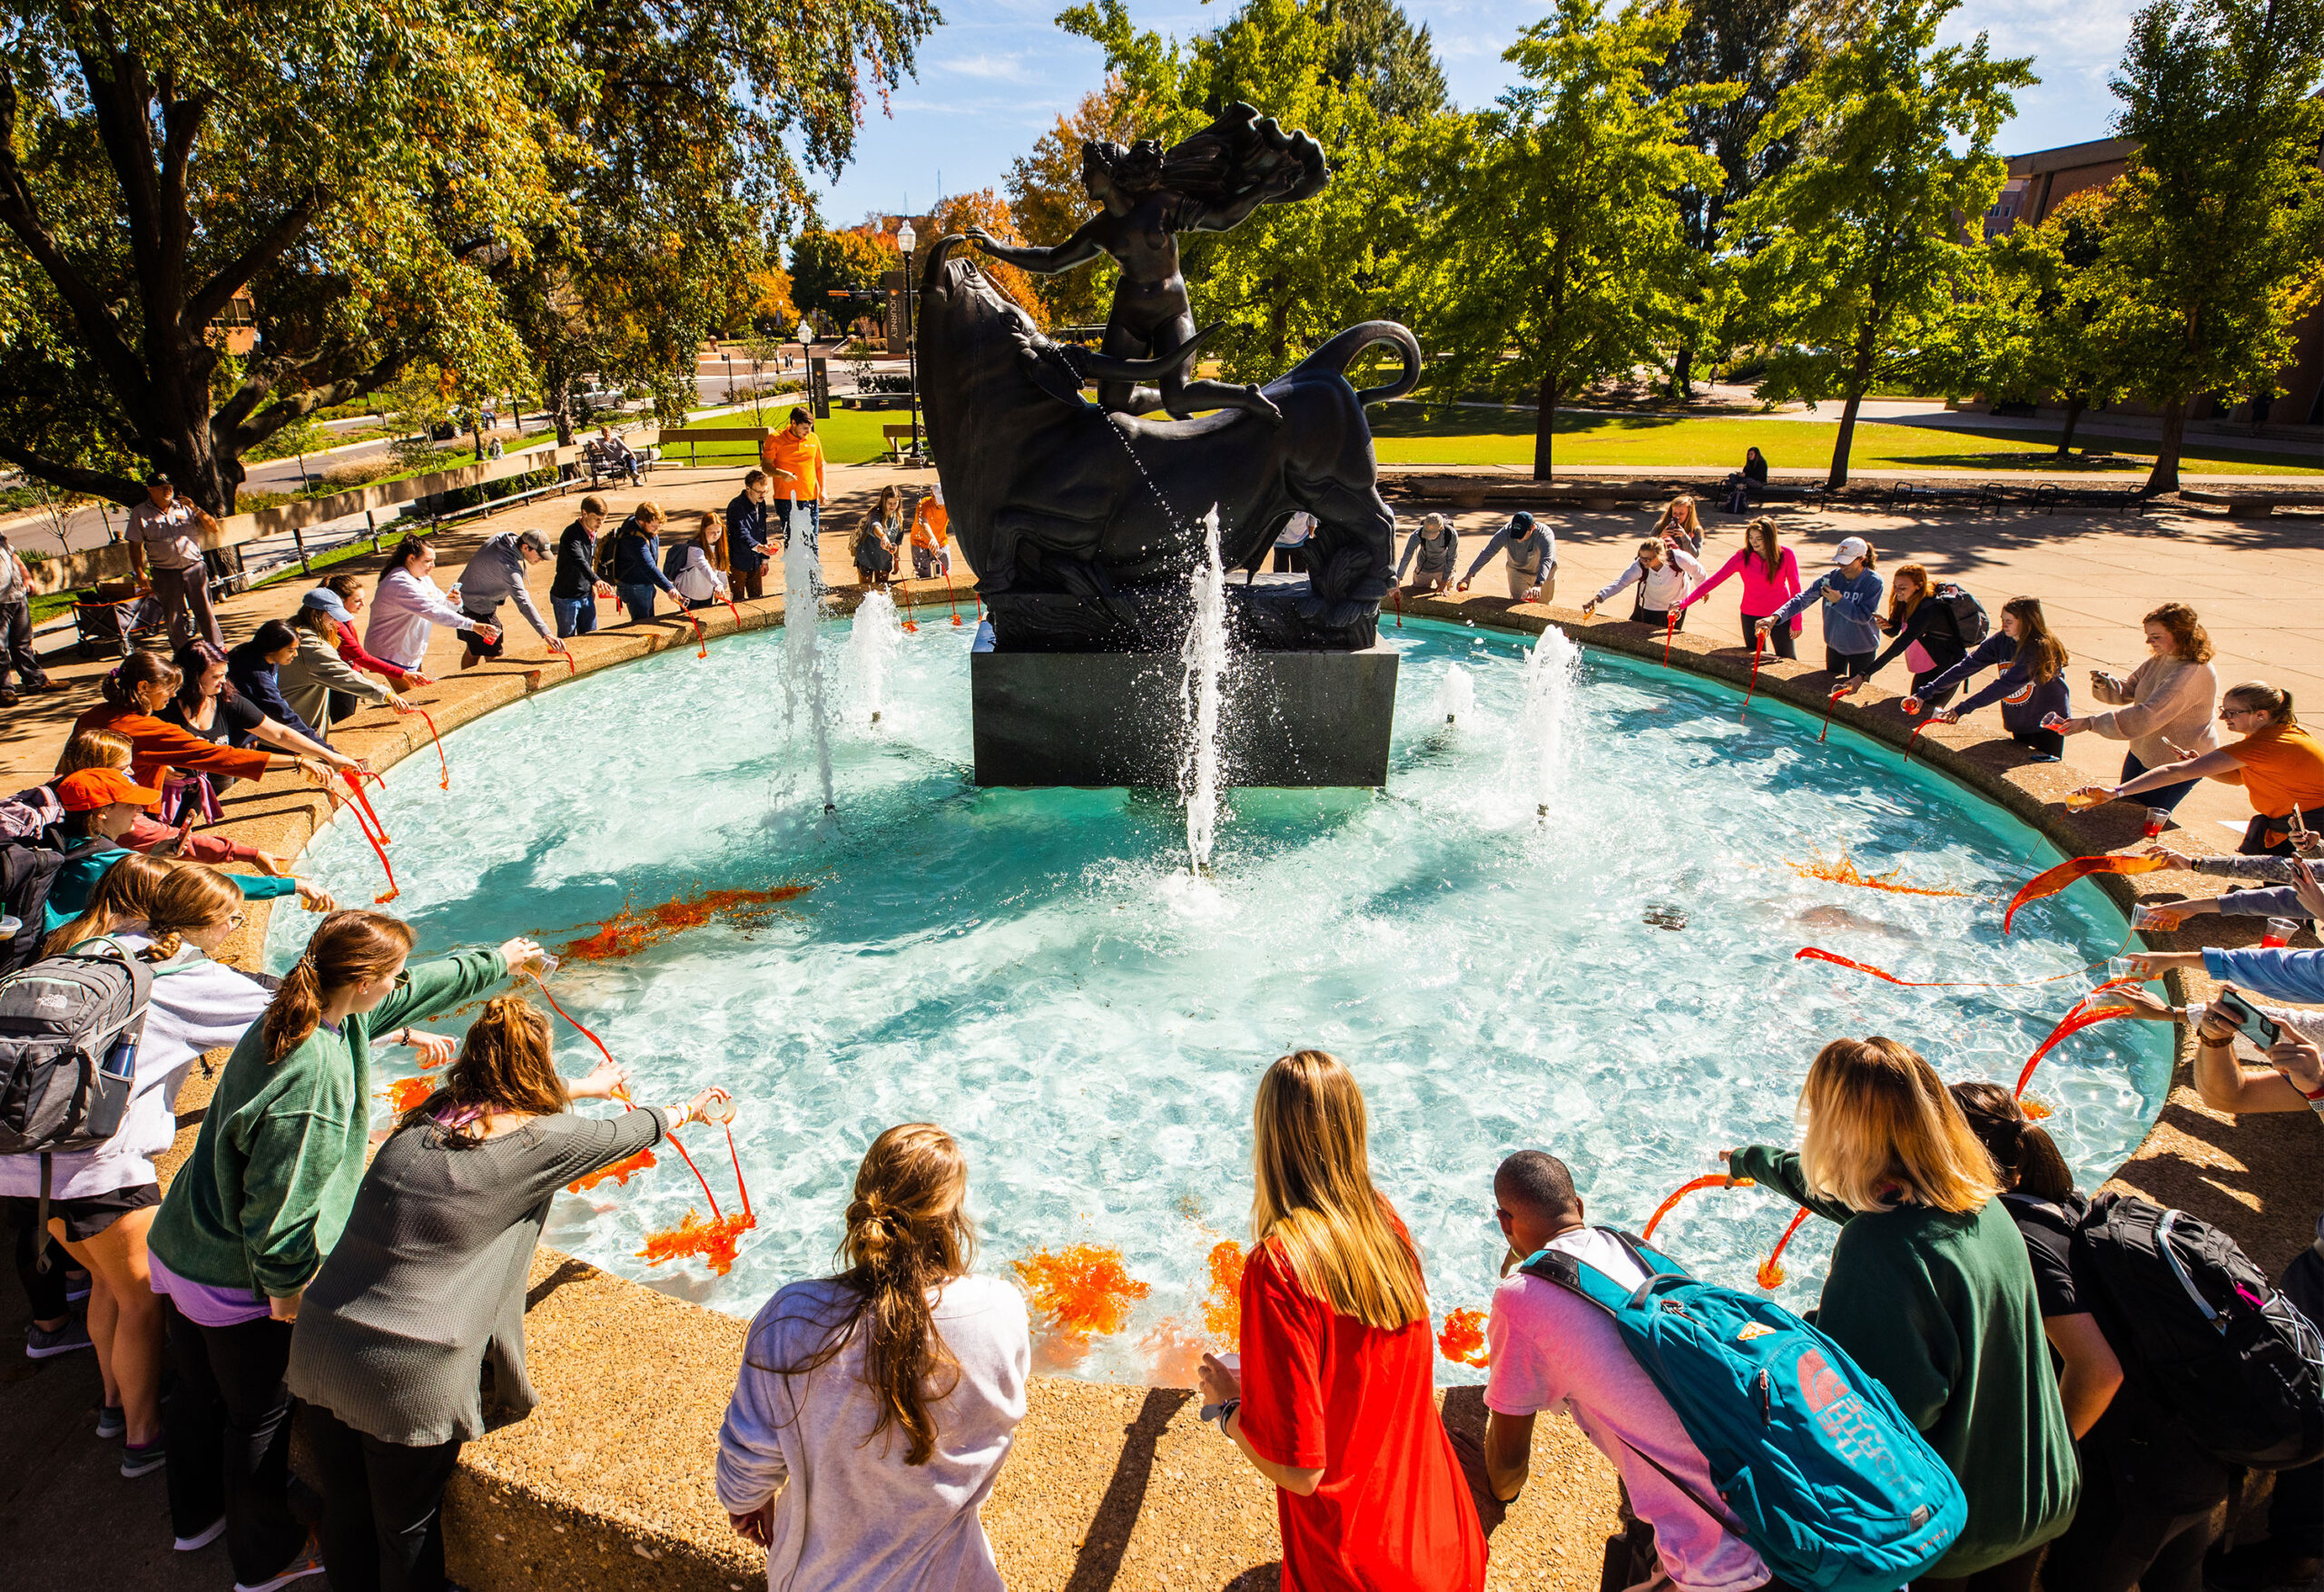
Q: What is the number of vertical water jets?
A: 5